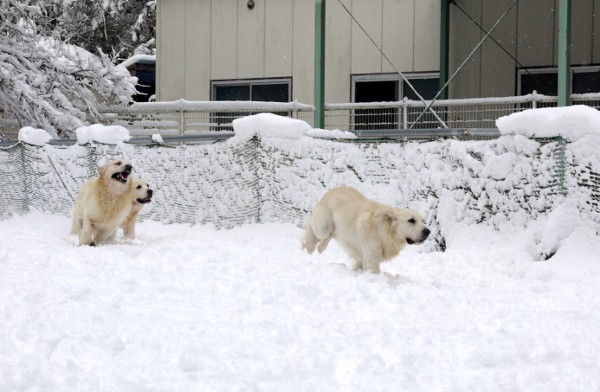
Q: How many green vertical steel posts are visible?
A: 3